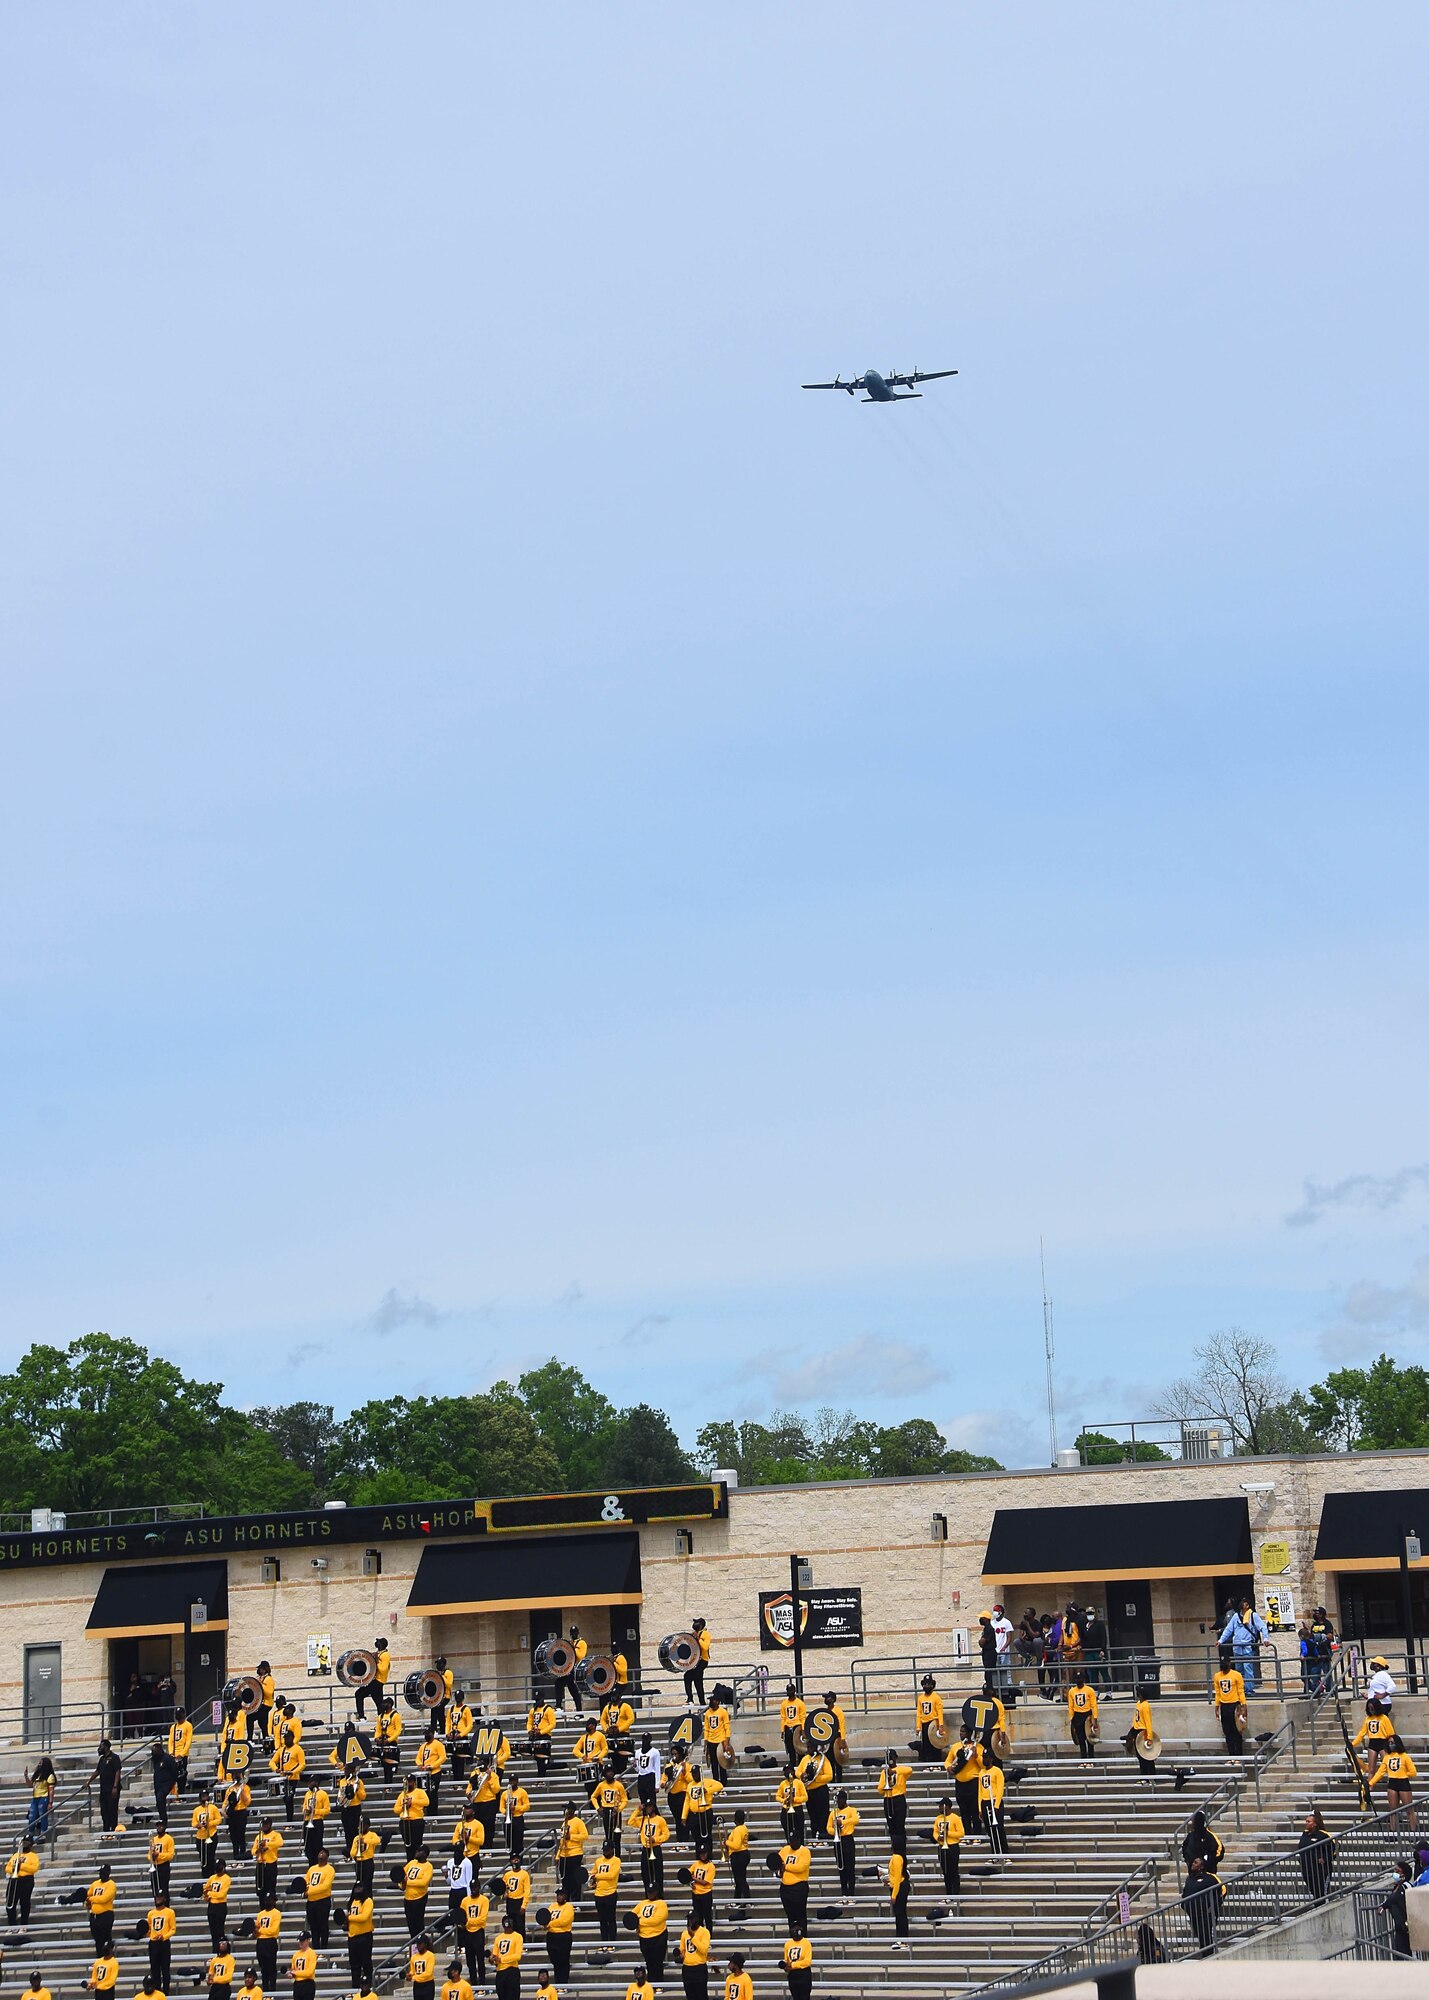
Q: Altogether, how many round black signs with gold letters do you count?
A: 6